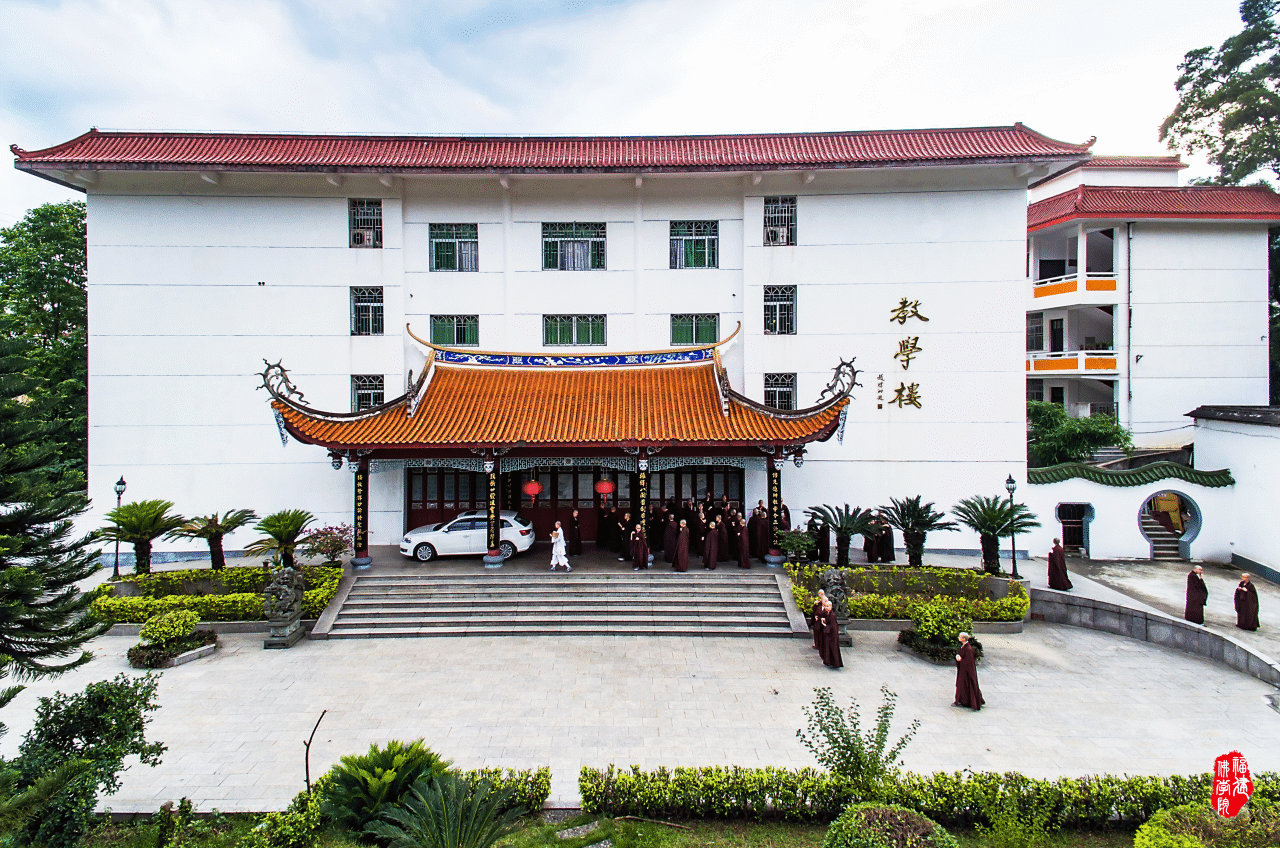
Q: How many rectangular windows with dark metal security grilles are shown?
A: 12